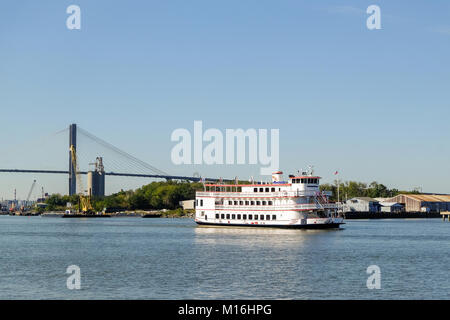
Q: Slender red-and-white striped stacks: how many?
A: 1